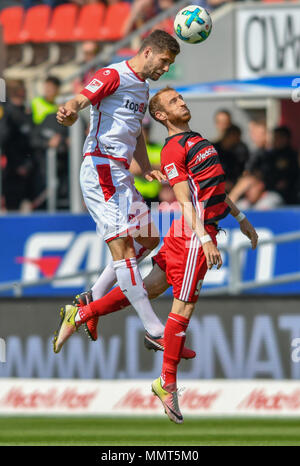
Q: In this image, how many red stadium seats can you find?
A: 5